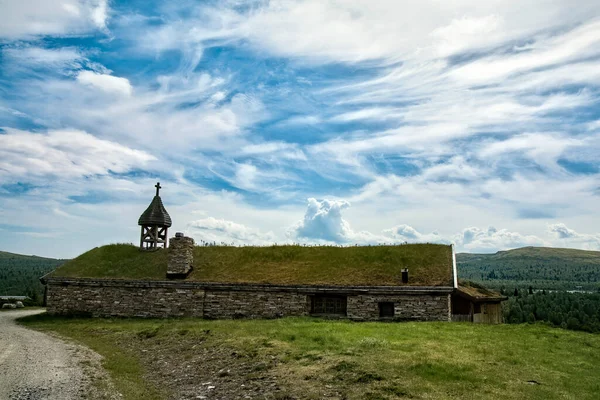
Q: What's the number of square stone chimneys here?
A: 1